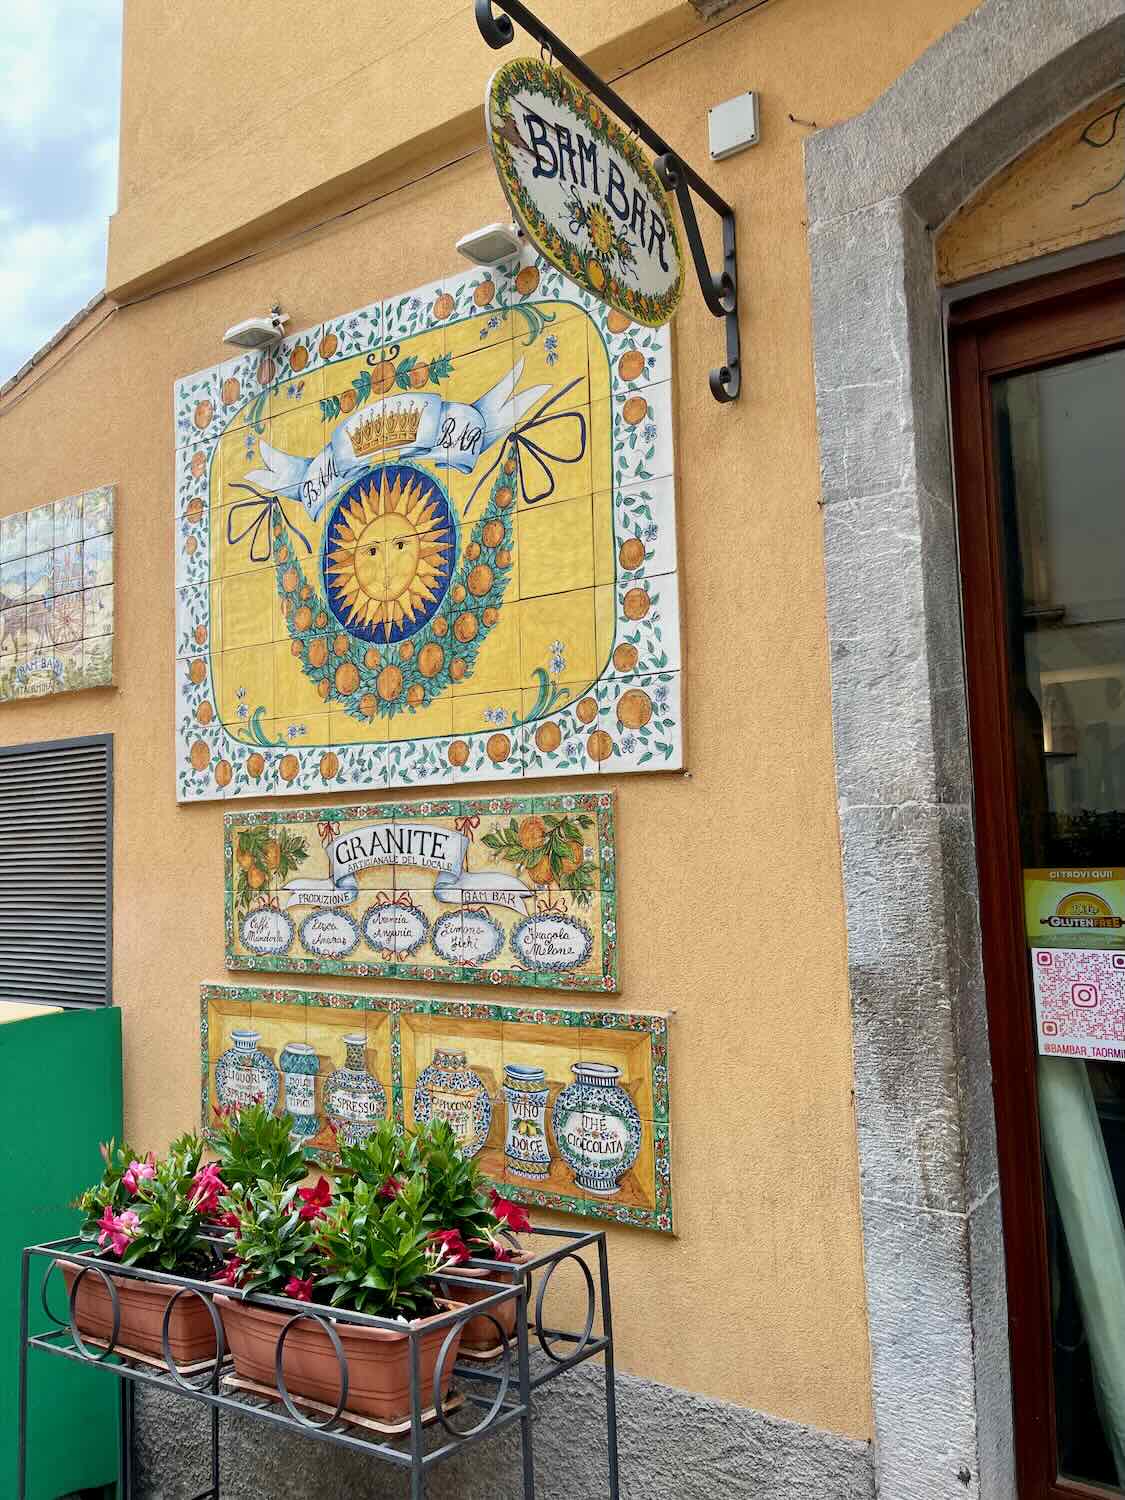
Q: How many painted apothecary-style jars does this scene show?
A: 6